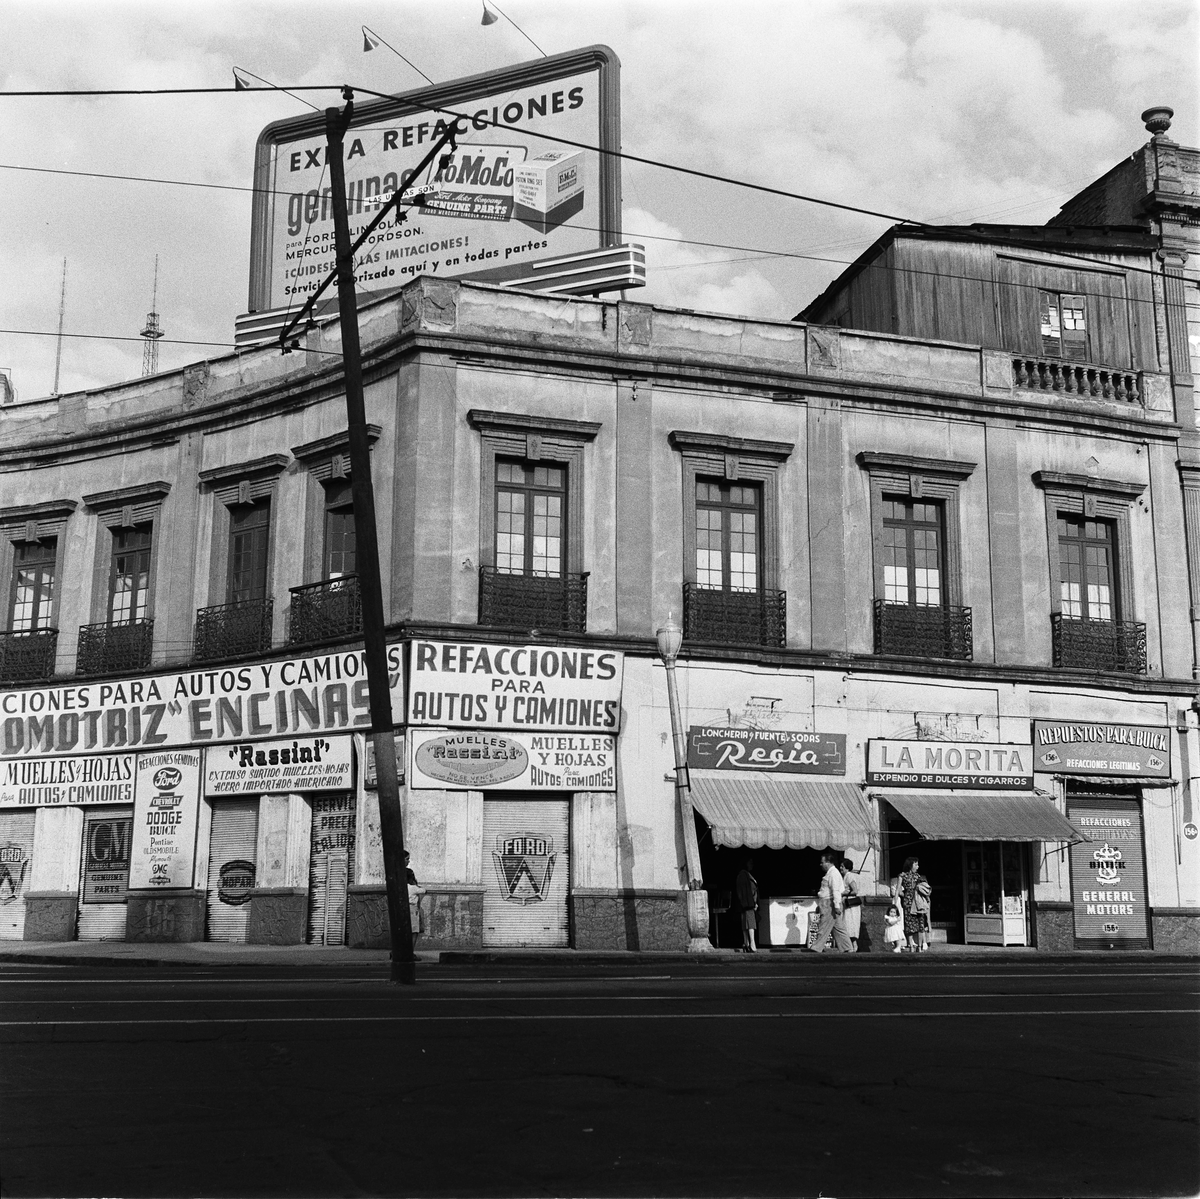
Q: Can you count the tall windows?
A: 8